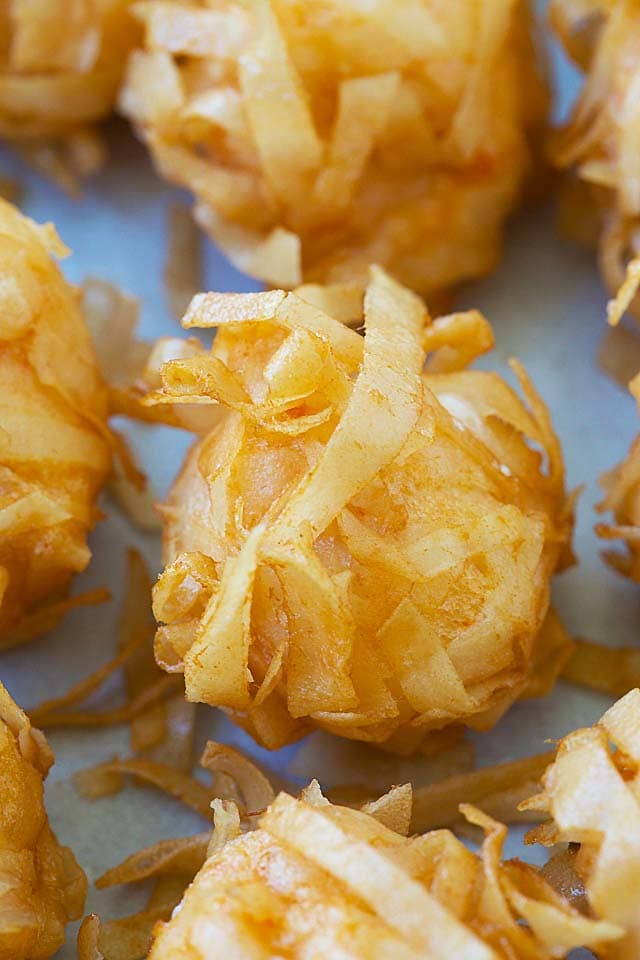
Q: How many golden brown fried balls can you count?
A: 9